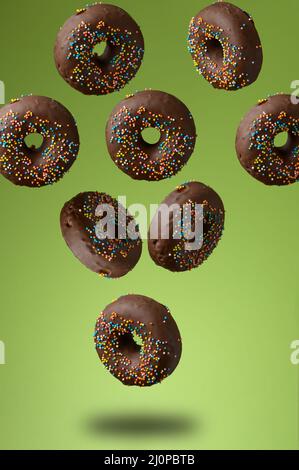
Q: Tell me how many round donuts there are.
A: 8